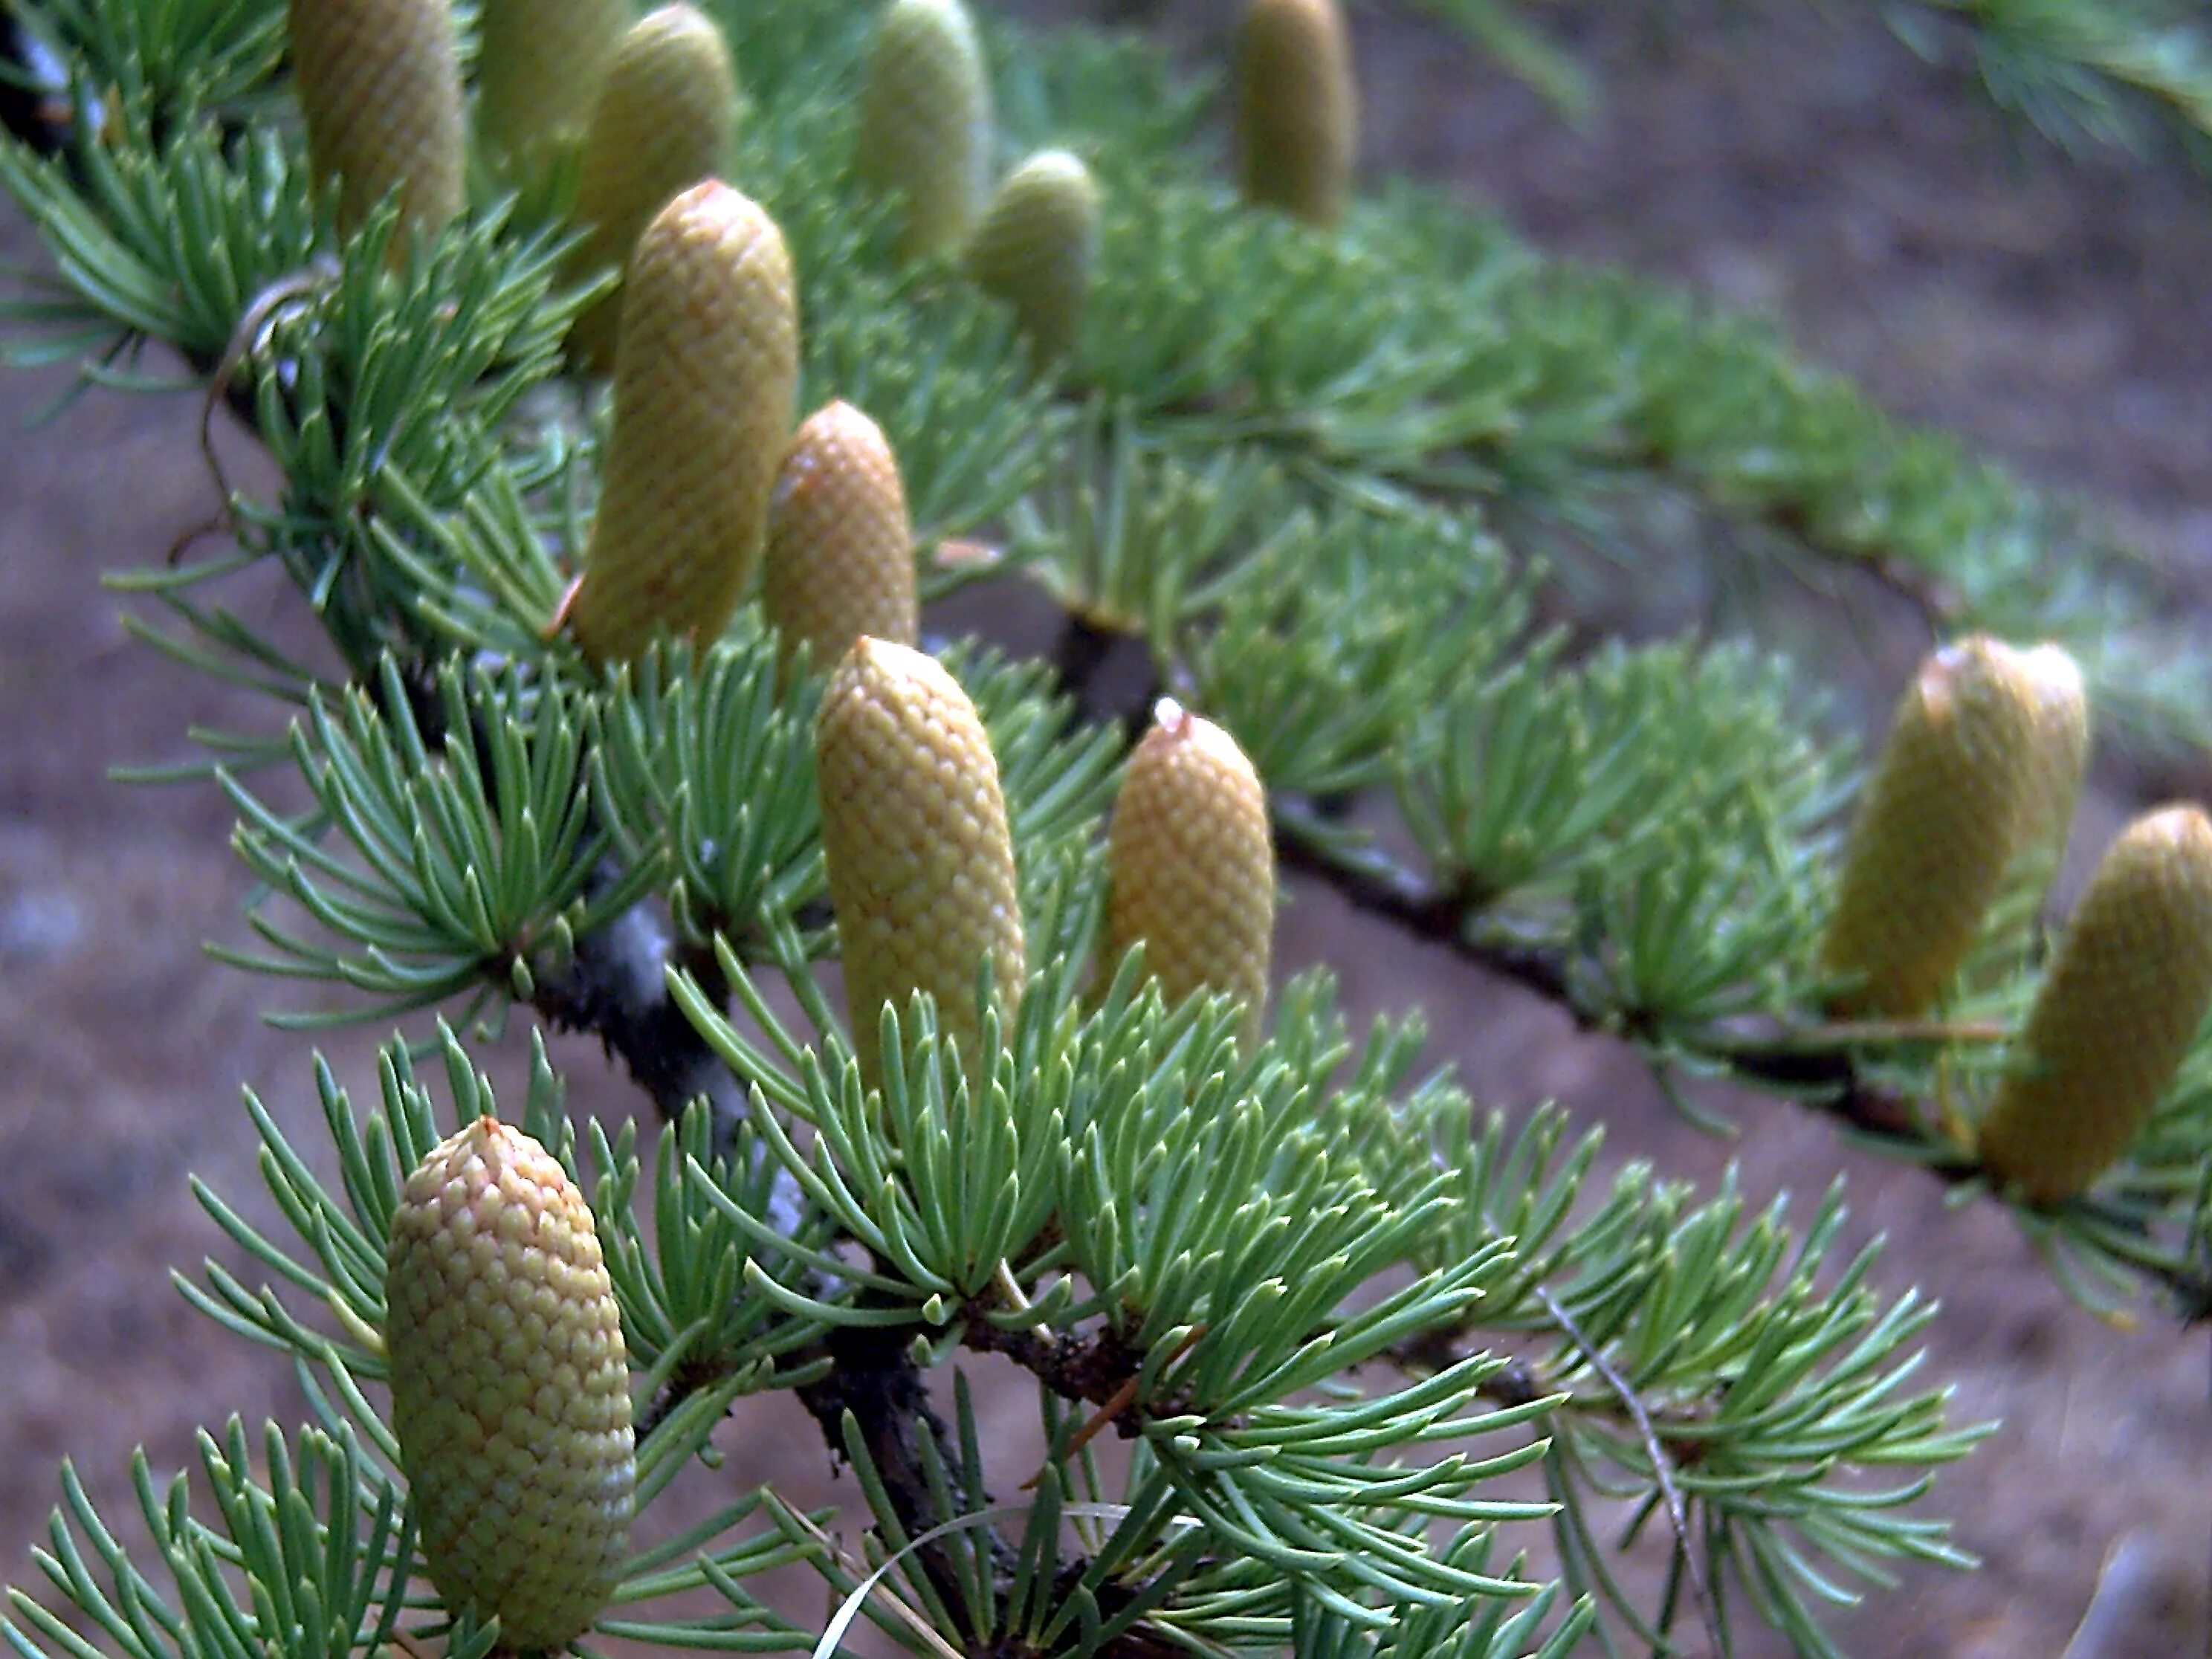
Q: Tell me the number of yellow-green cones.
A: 14